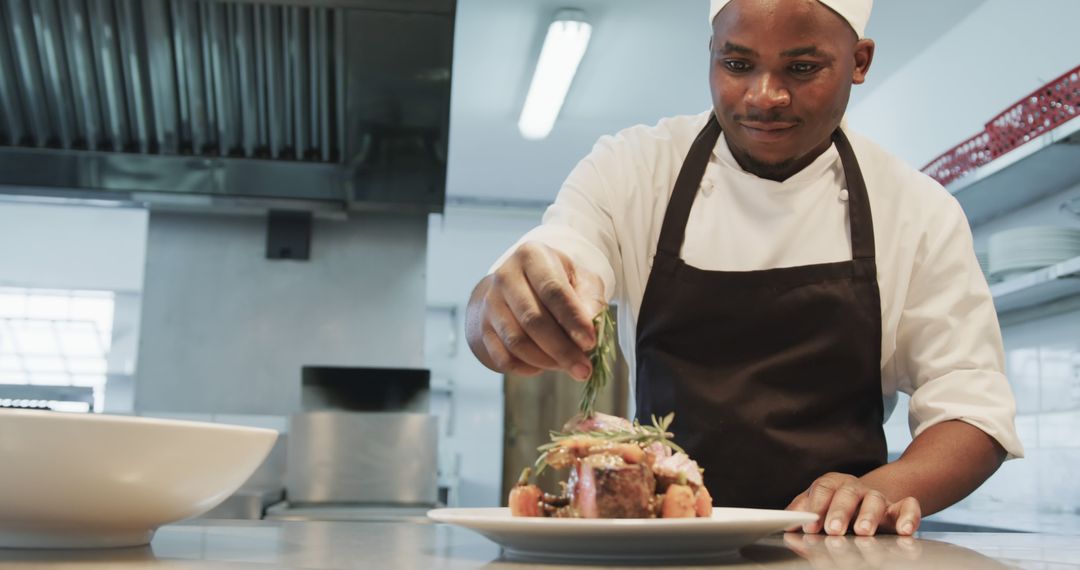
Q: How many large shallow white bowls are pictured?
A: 1